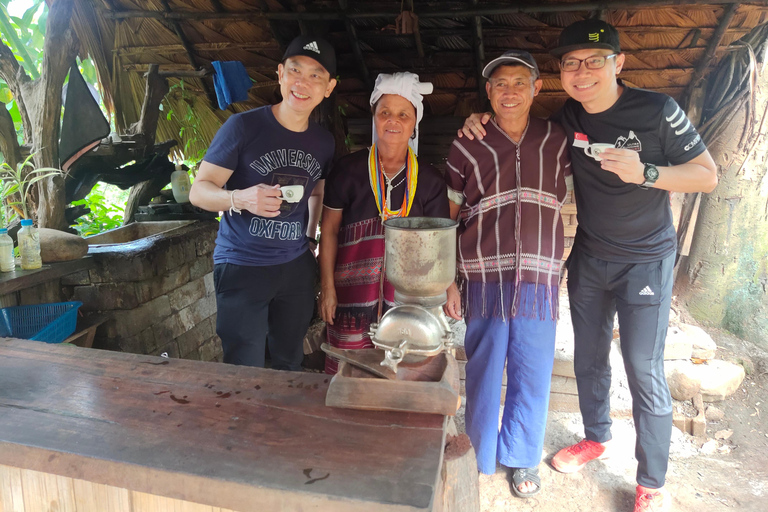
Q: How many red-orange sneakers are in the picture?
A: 2